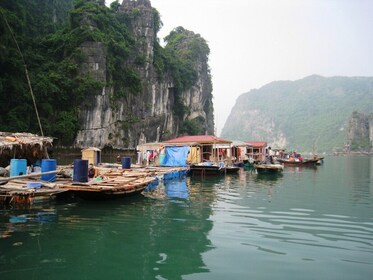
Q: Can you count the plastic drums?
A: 4